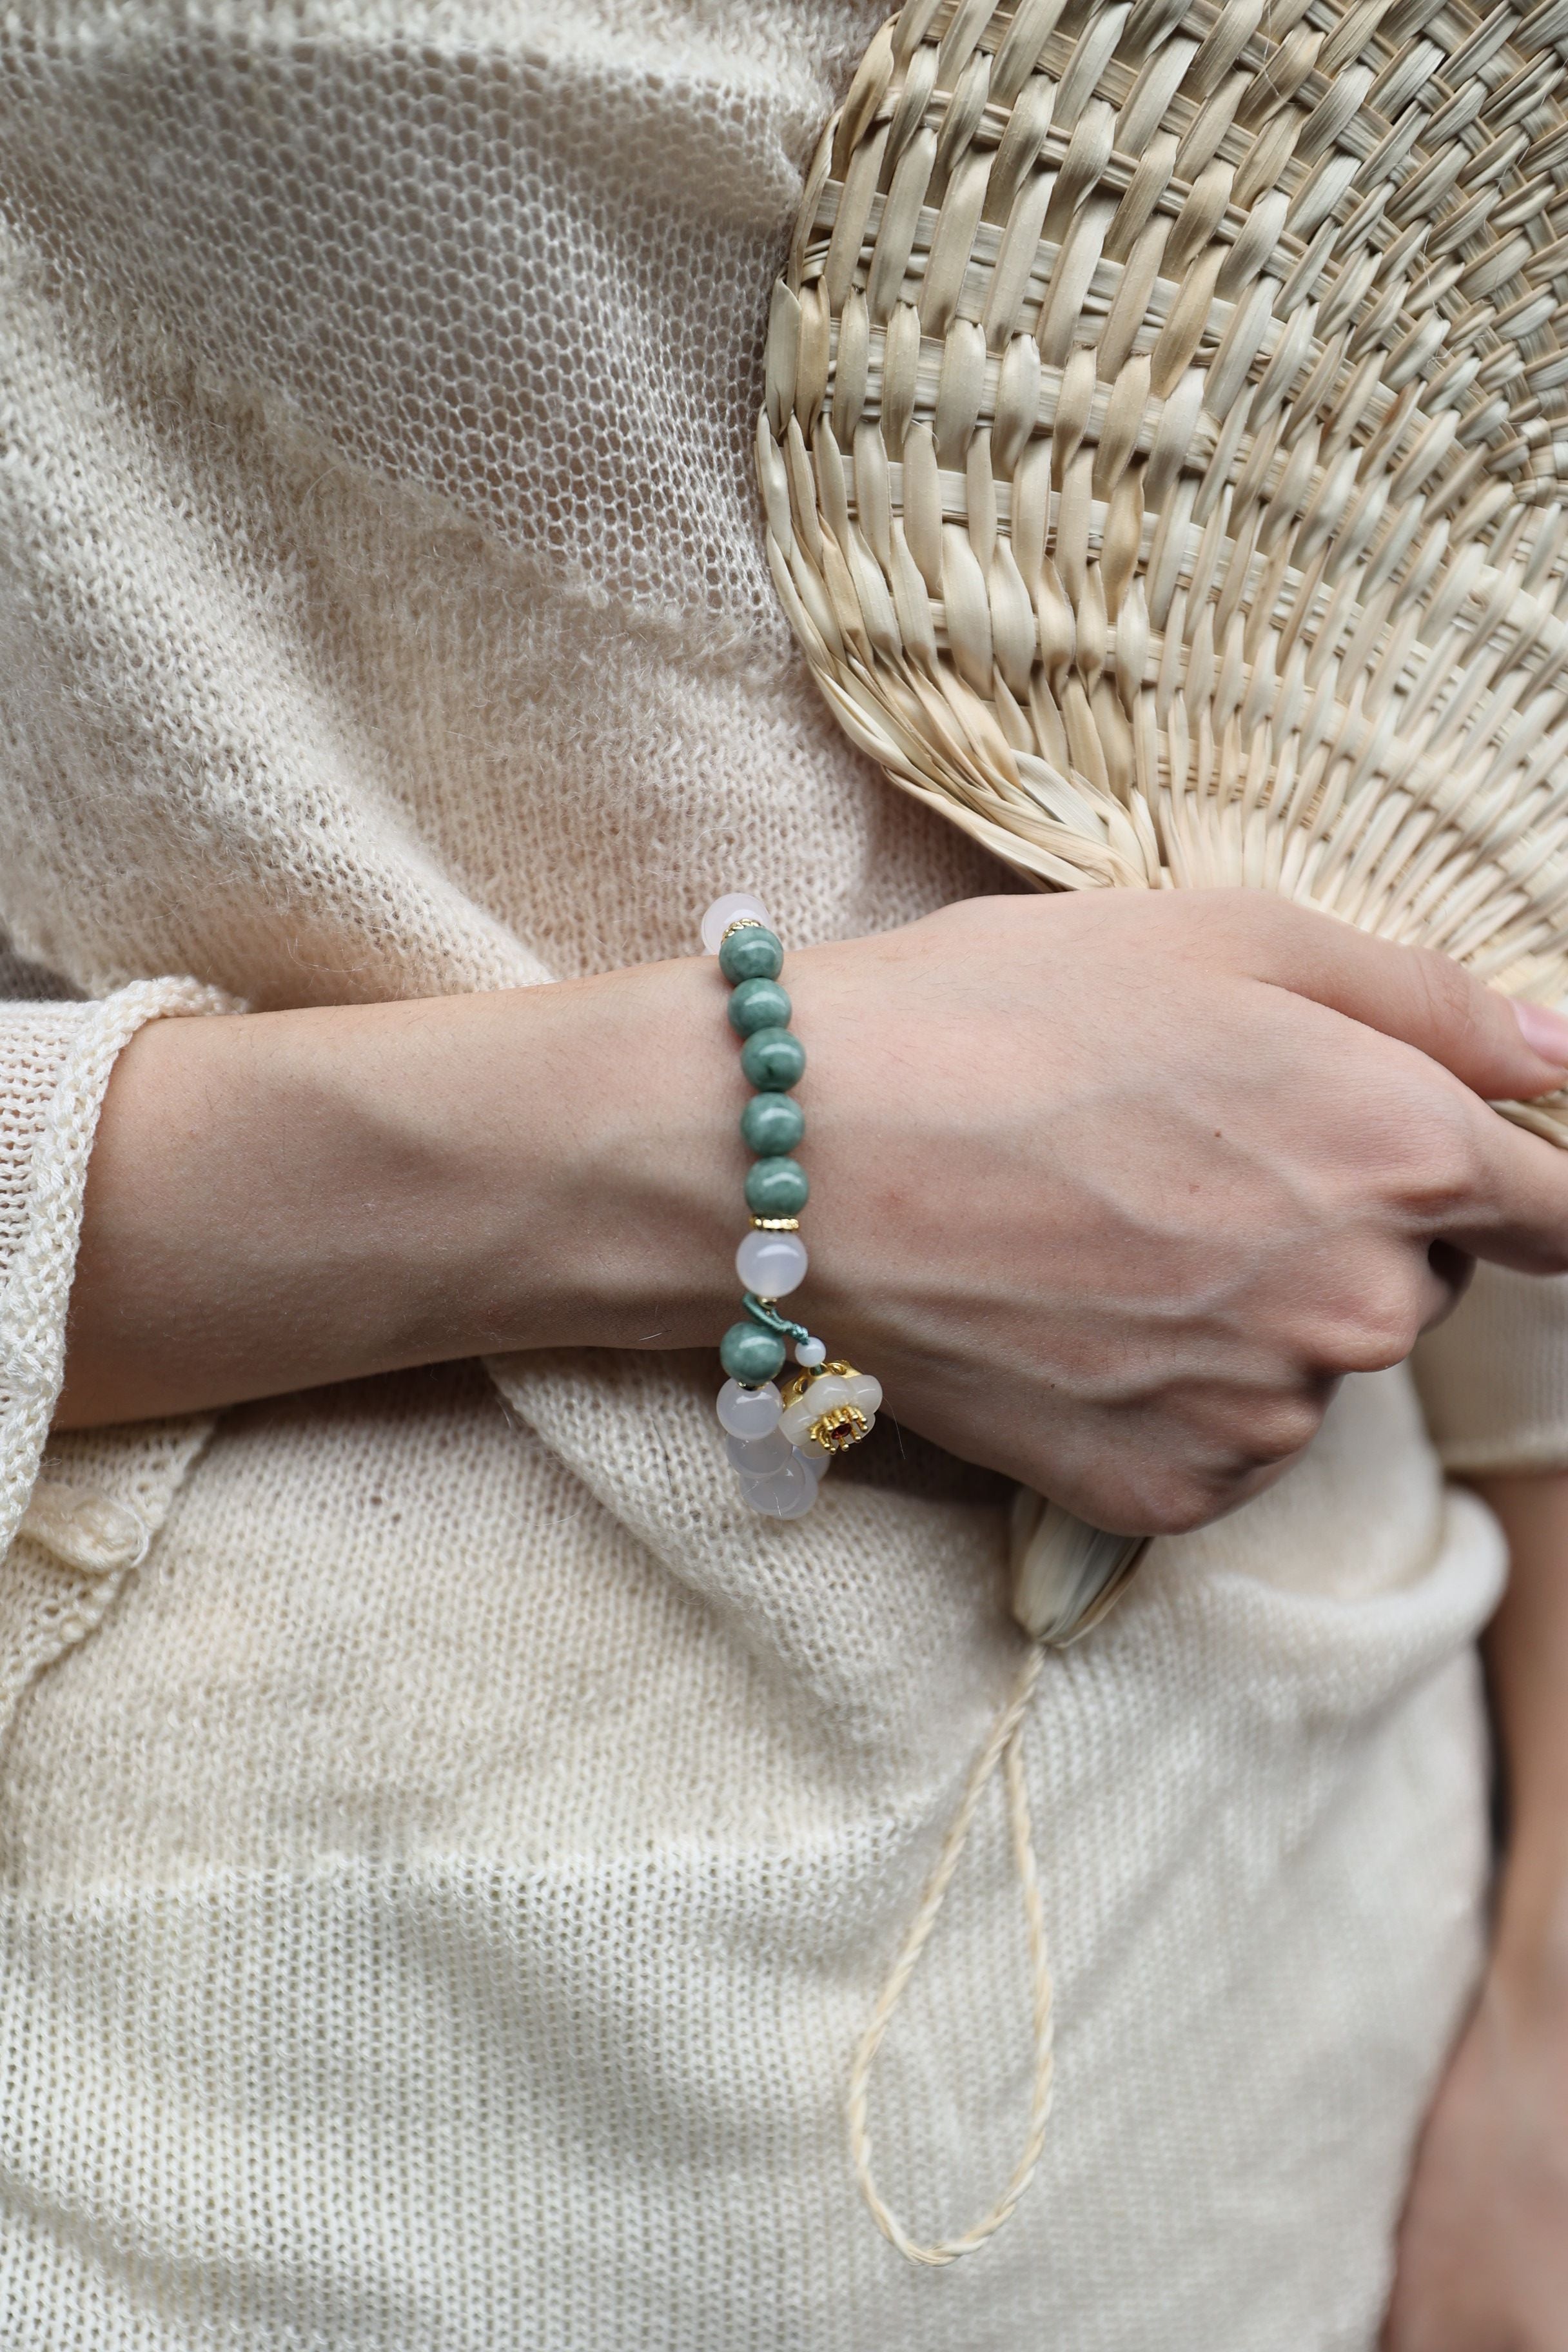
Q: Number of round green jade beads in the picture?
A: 6